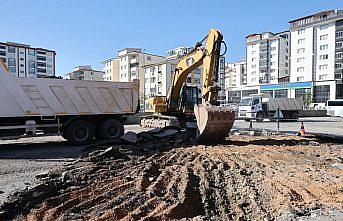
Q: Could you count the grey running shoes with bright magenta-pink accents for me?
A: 0